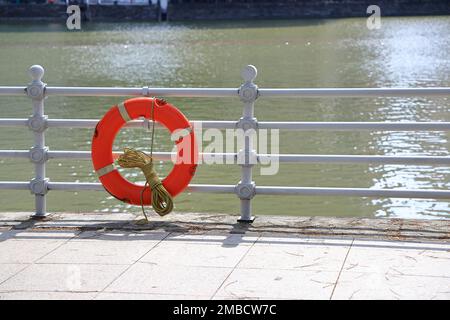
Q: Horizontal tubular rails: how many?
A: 4